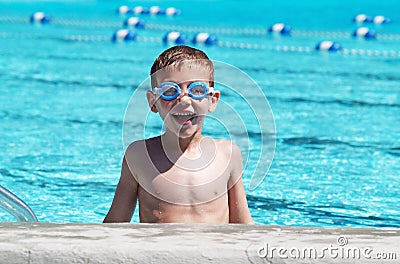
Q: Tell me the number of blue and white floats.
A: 14